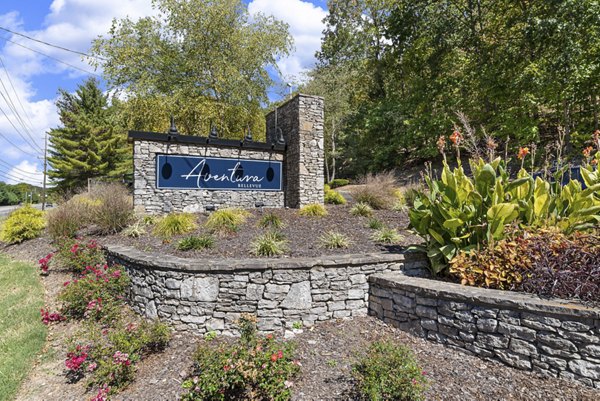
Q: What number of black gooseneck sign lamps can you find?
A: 4